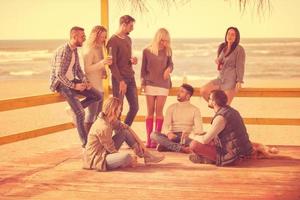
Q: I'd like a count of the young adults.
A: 8